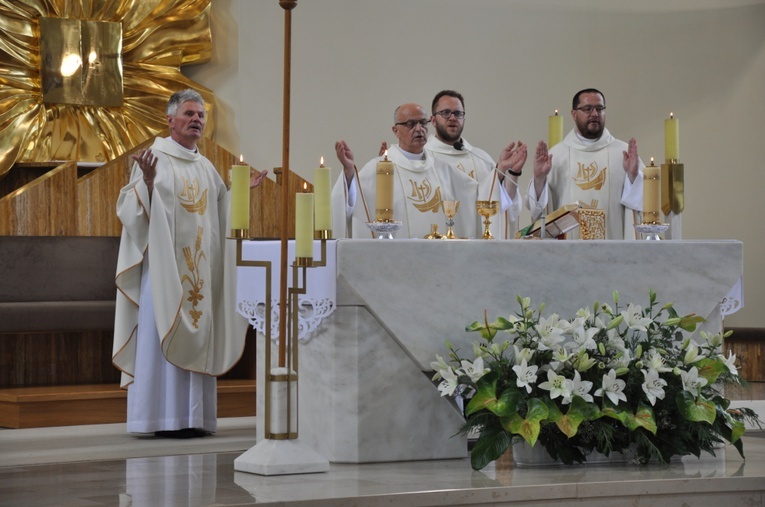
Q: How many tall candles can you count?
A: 7